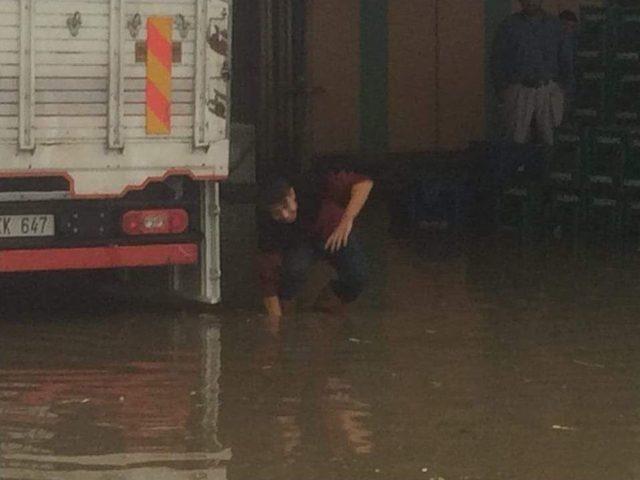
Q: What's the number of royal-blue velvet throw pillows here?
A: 0